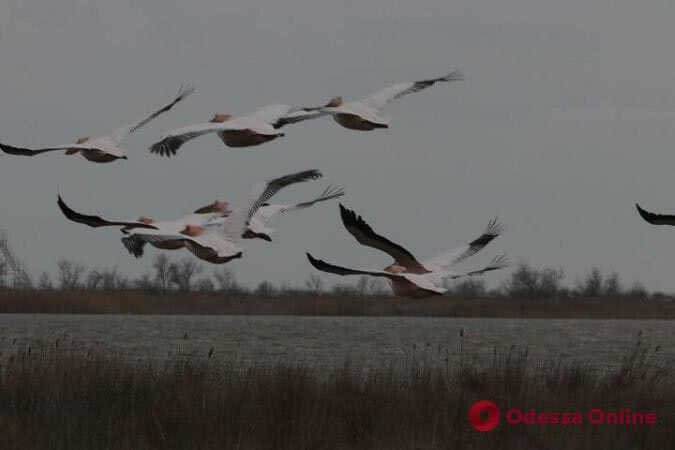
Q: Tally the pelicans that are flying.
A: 9